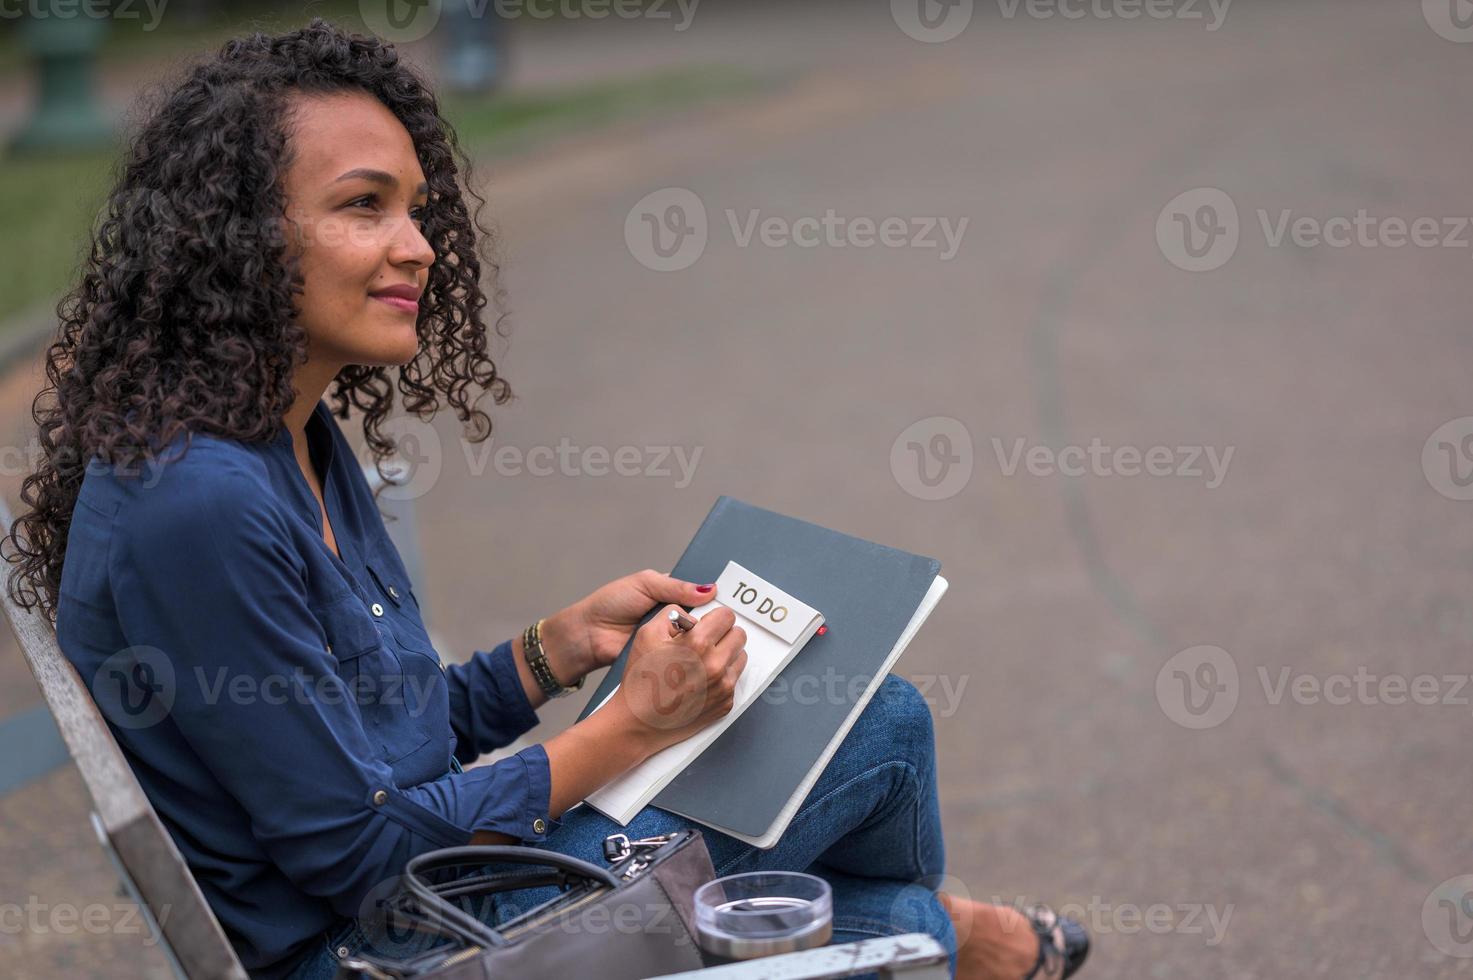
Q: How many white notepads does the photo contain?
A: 1